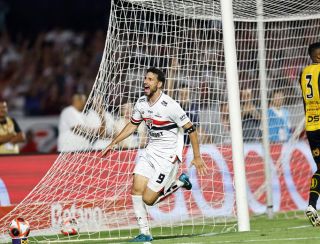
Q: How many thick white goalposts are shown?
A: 1